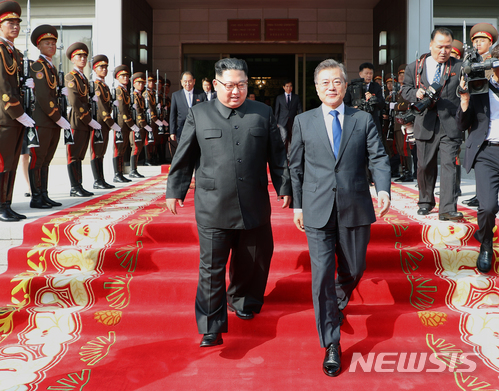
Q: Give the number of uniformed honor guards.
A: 14